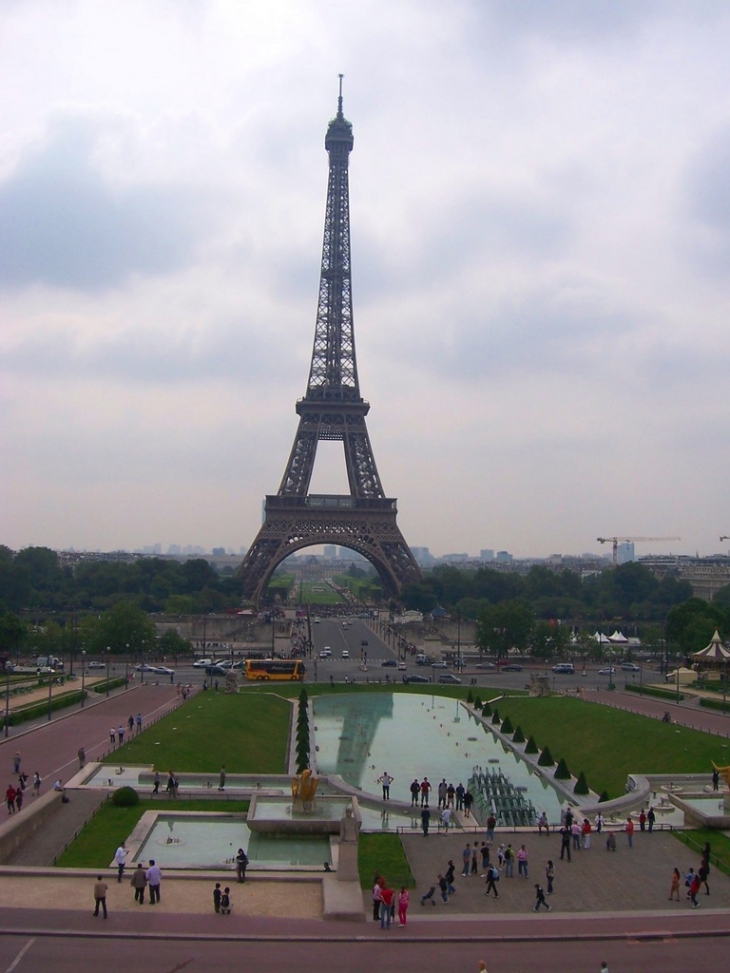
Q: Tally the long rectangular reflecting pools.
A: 1